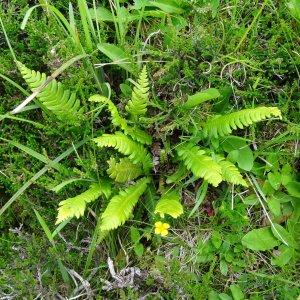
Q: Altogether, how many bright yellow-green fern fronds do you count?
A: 11